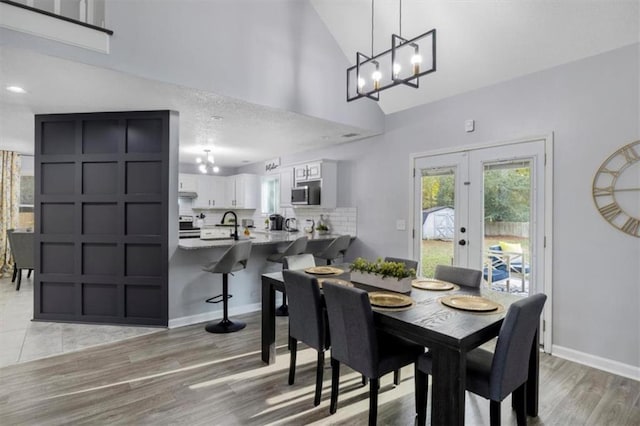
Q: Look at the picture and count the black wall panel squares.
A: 15